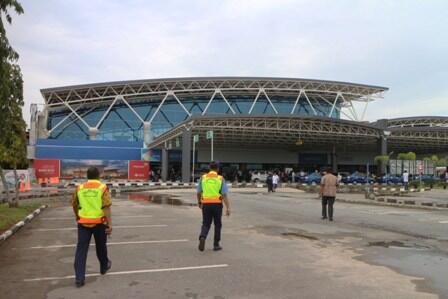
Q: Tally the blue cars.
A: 4